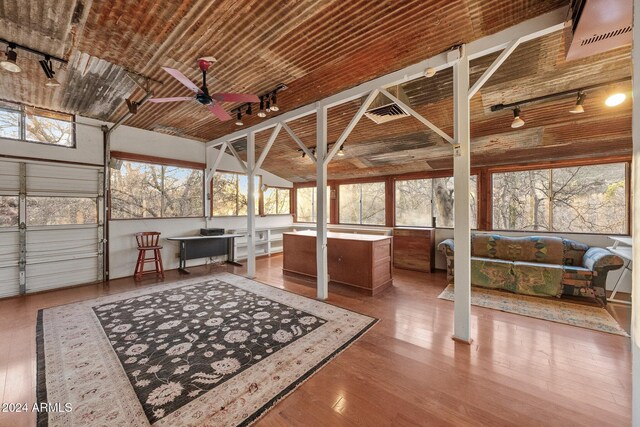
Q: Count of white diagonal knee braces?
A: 7